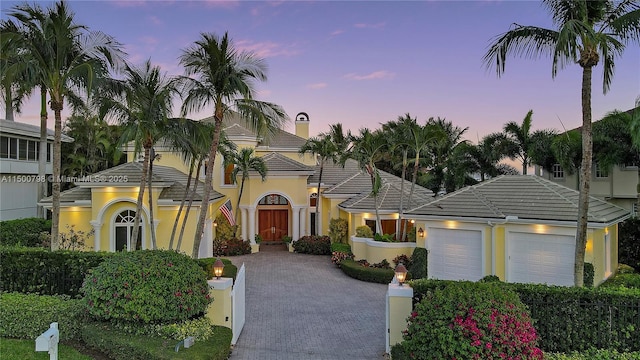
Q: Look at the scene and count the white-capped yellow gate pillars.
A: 2